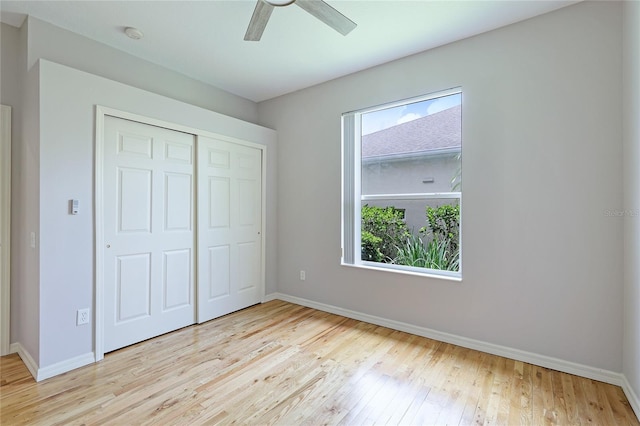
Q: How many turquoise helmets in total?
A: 0